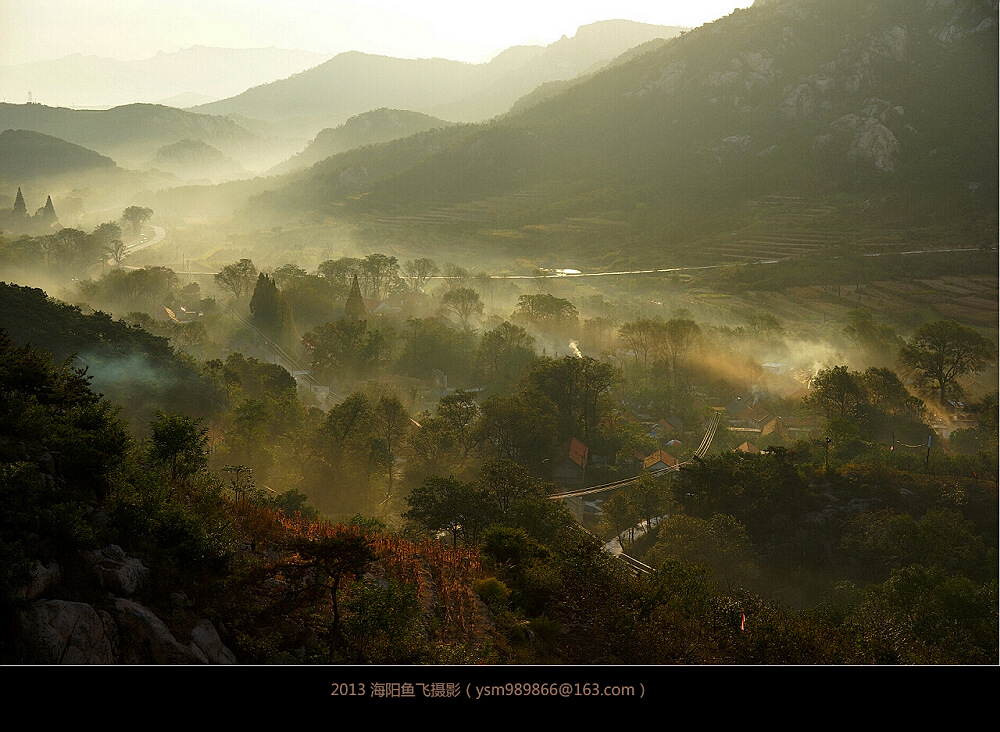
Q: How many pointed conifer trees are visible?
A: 4